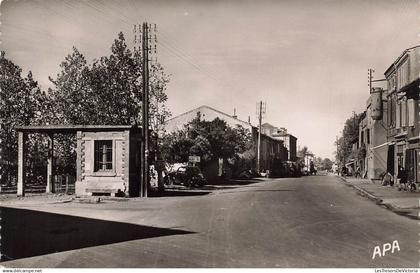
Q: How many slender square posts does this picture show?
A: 2